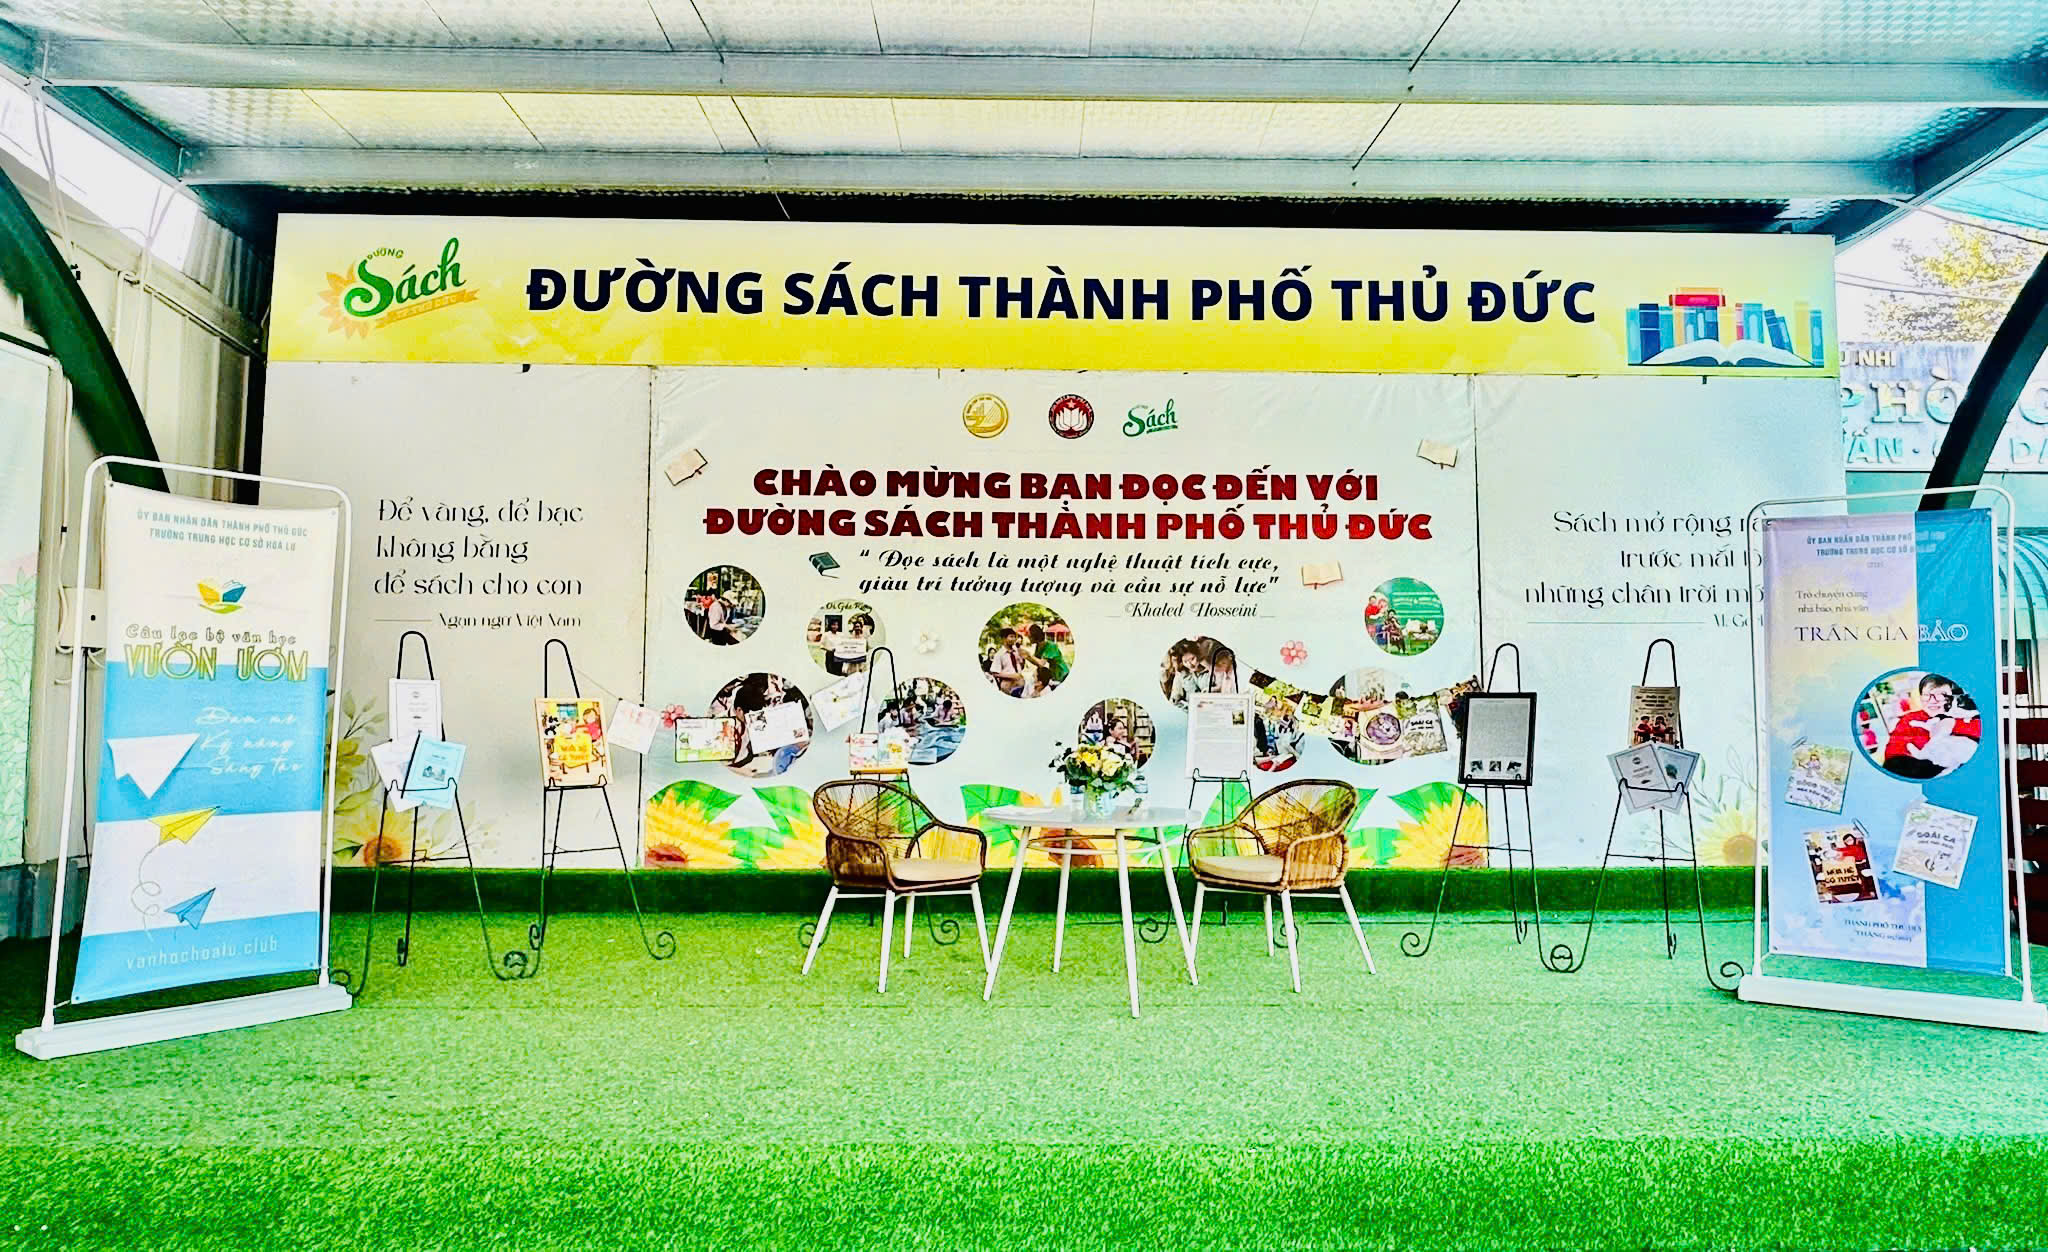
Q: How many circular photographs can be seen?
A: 11